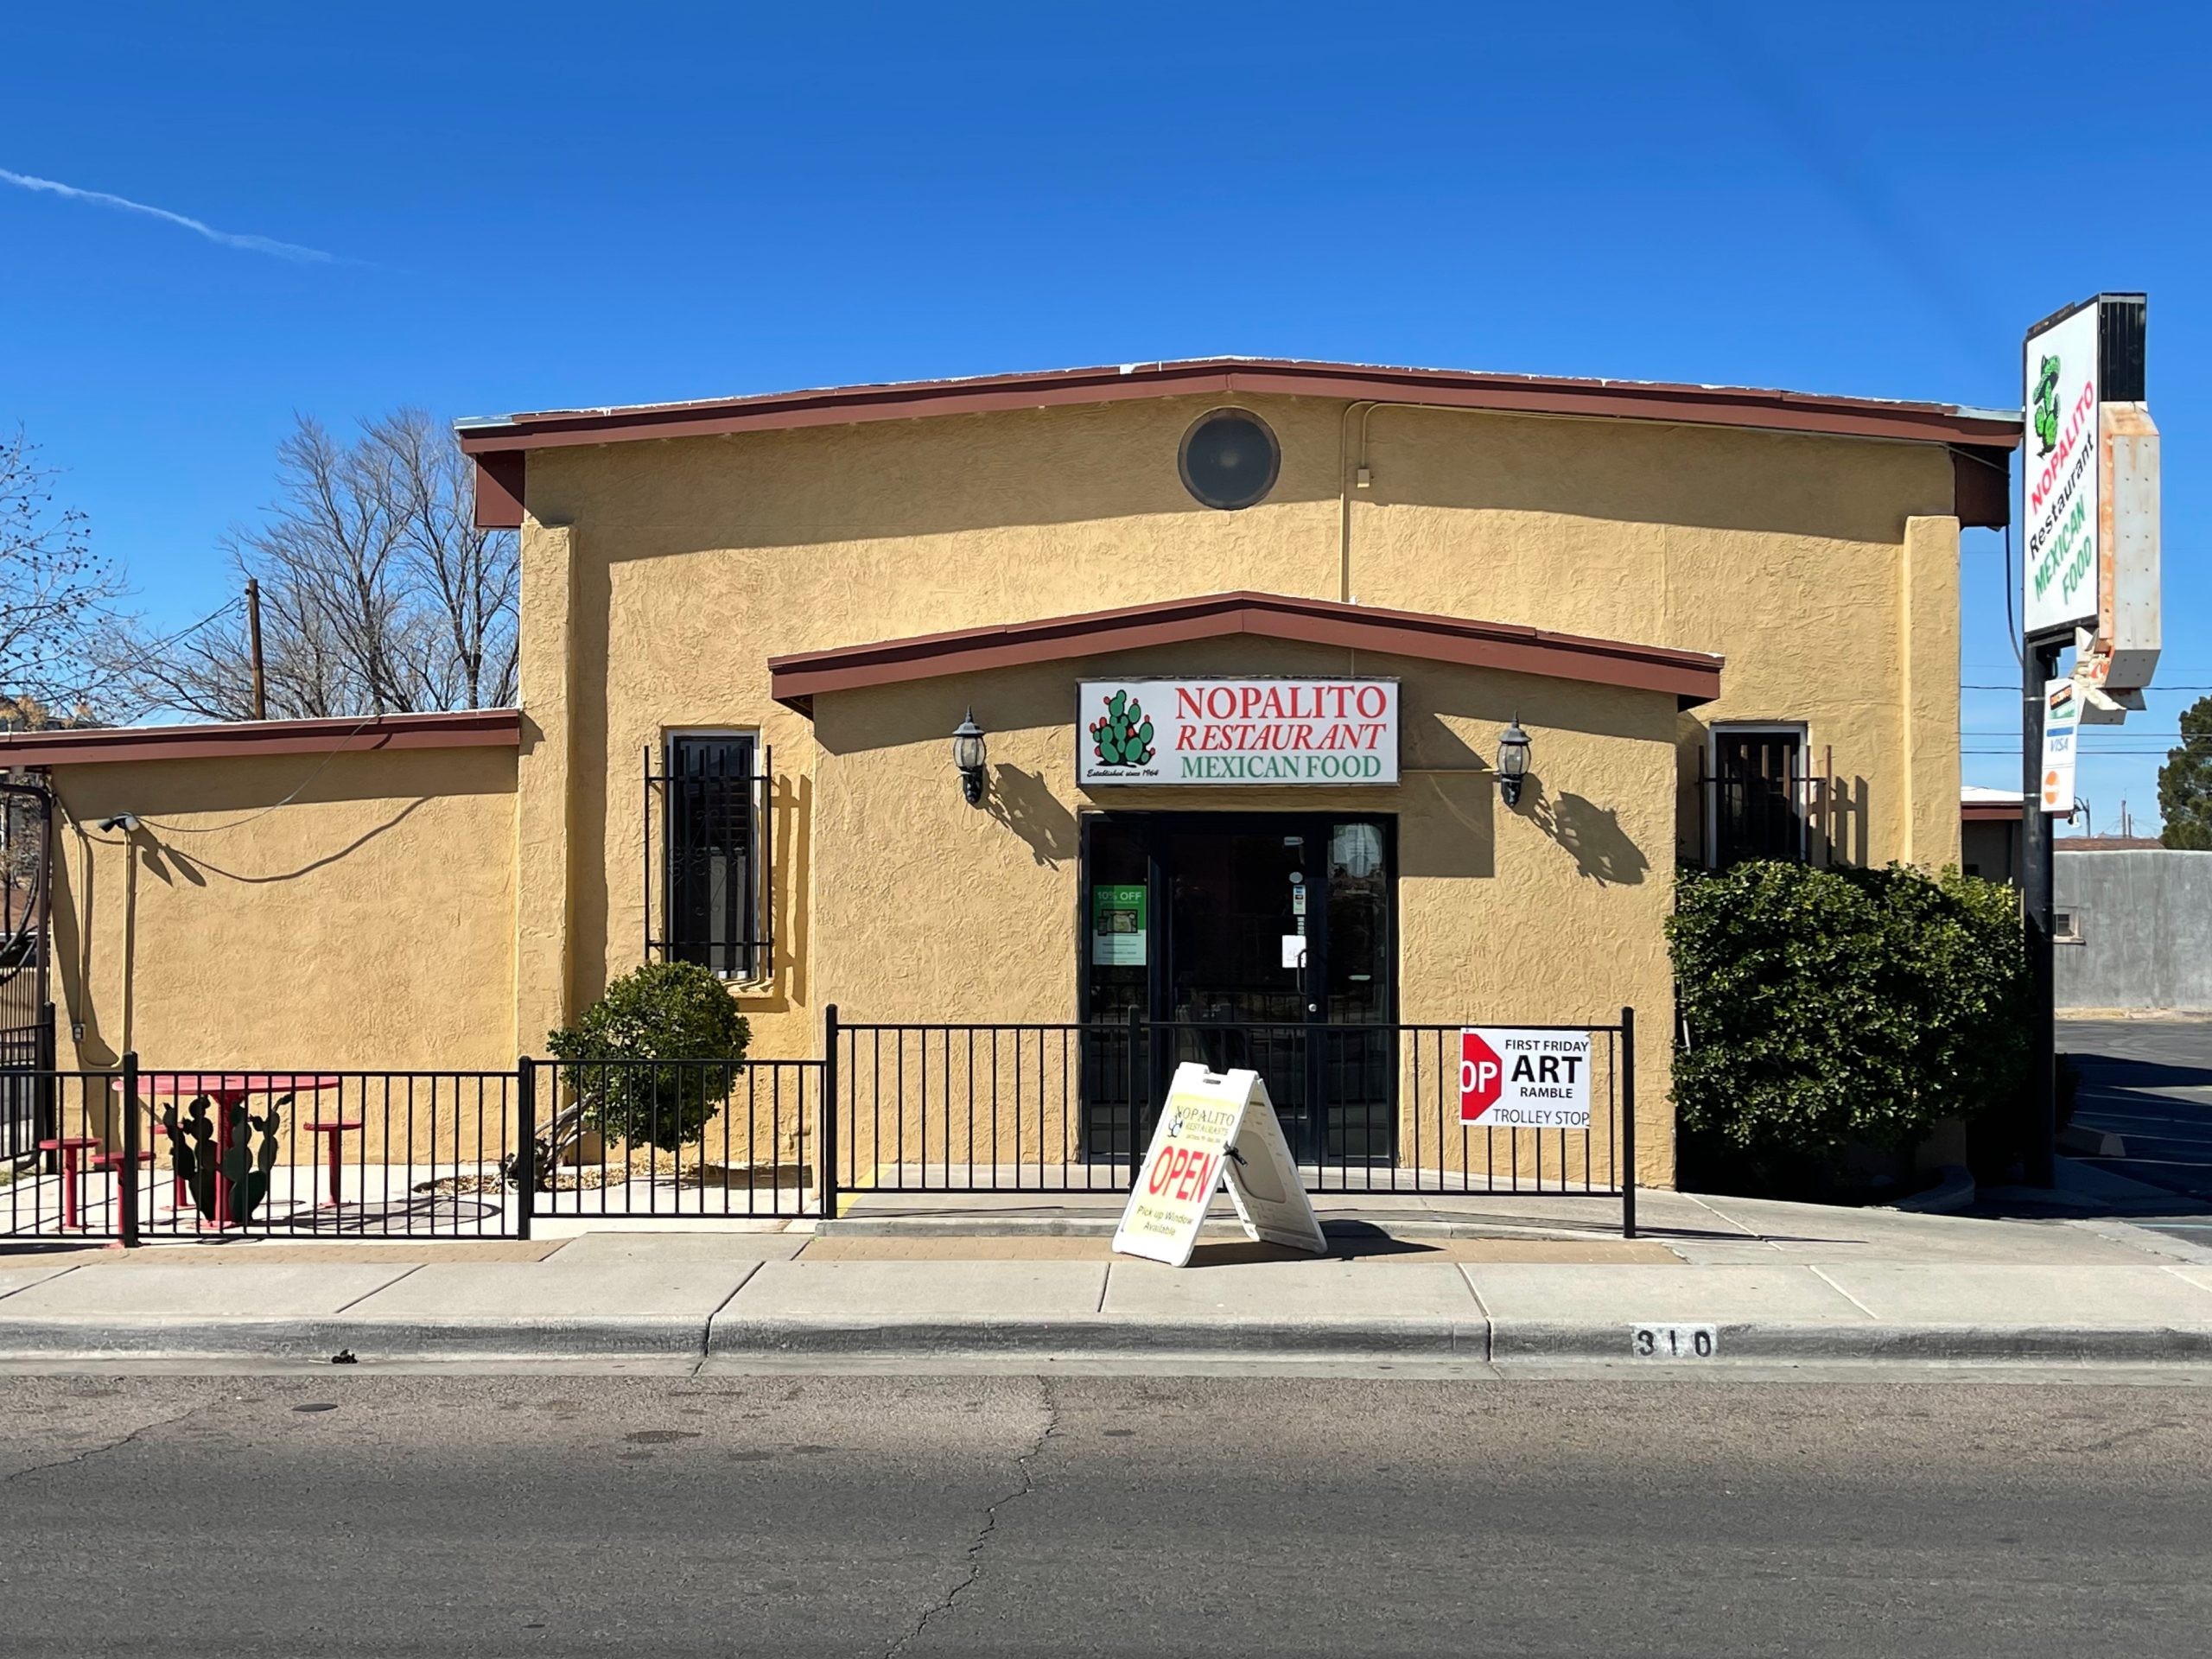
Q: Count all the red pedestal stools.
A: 4